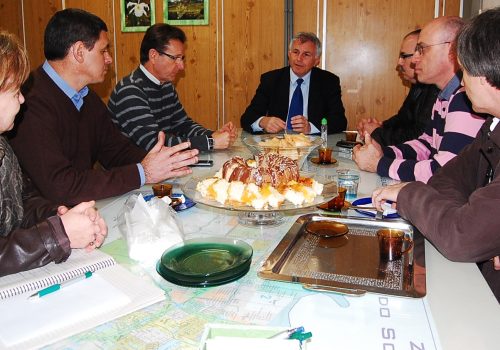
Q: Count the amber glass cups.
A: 5